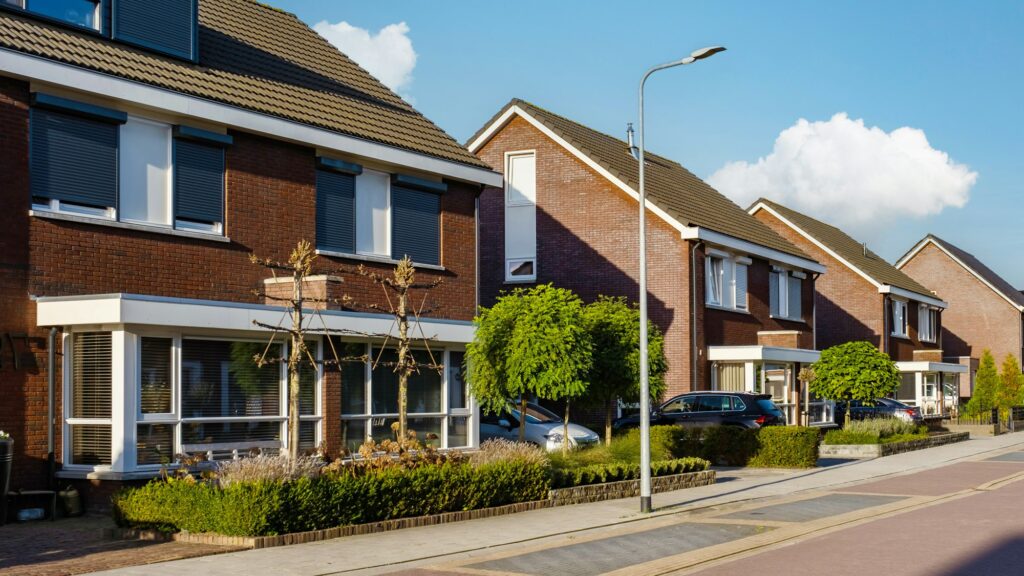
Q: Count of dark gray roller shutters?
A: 5